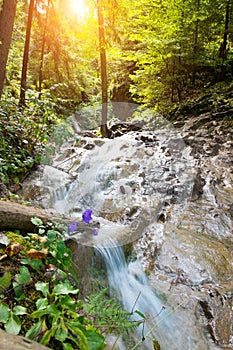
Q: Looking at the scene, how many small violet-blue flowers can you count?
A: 3